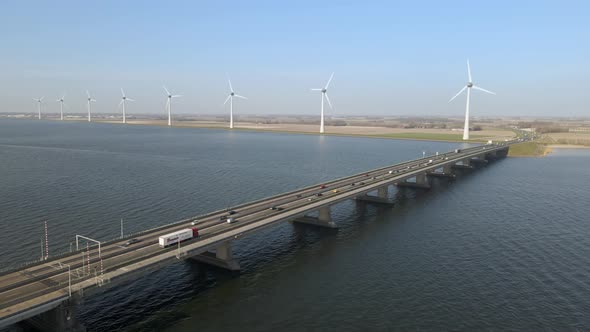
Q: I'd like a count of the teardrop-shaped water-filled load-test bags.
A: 0